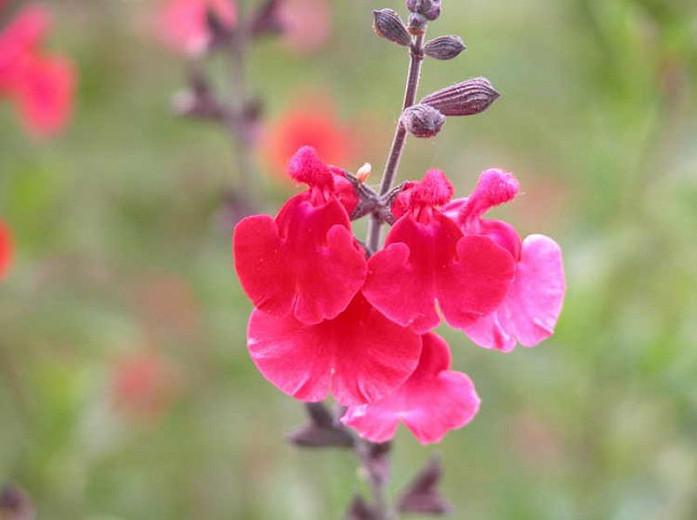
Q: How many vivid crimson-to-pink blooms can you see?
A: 5